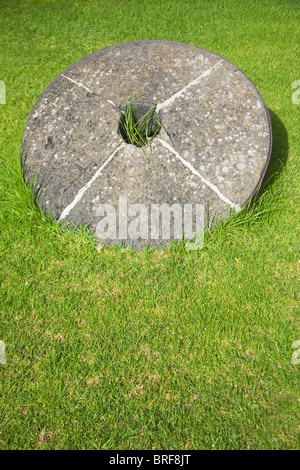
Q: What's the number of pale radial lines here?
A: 4